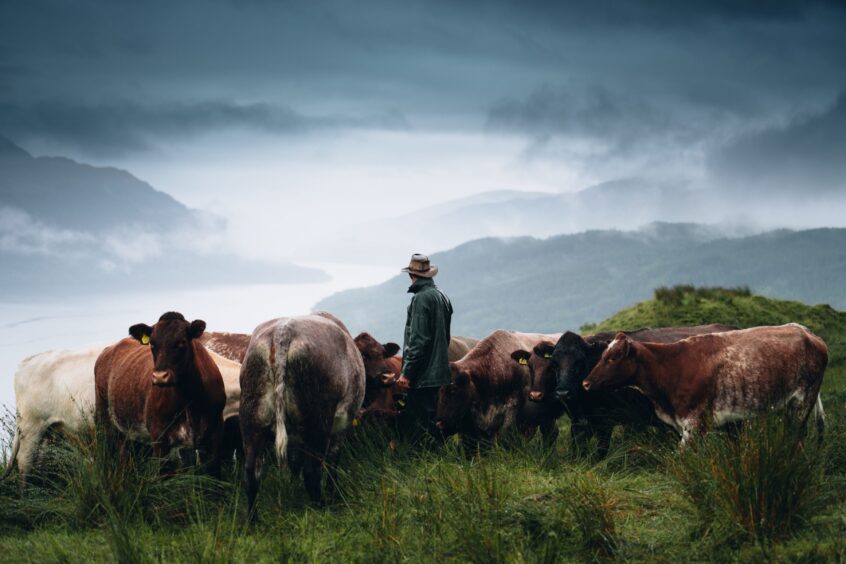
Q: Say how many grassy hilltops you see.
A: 1